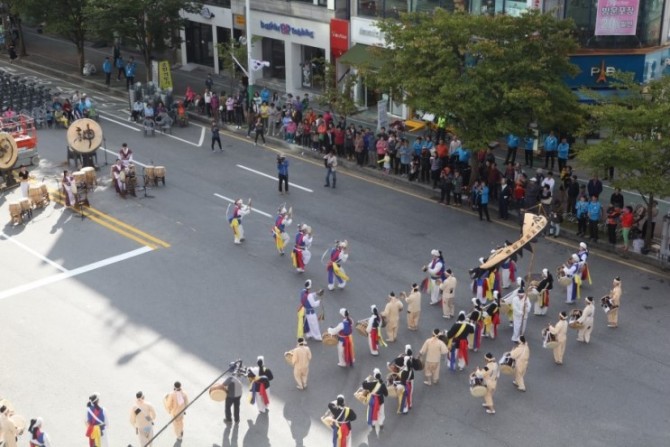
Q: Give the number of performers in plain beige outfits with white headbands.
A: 13